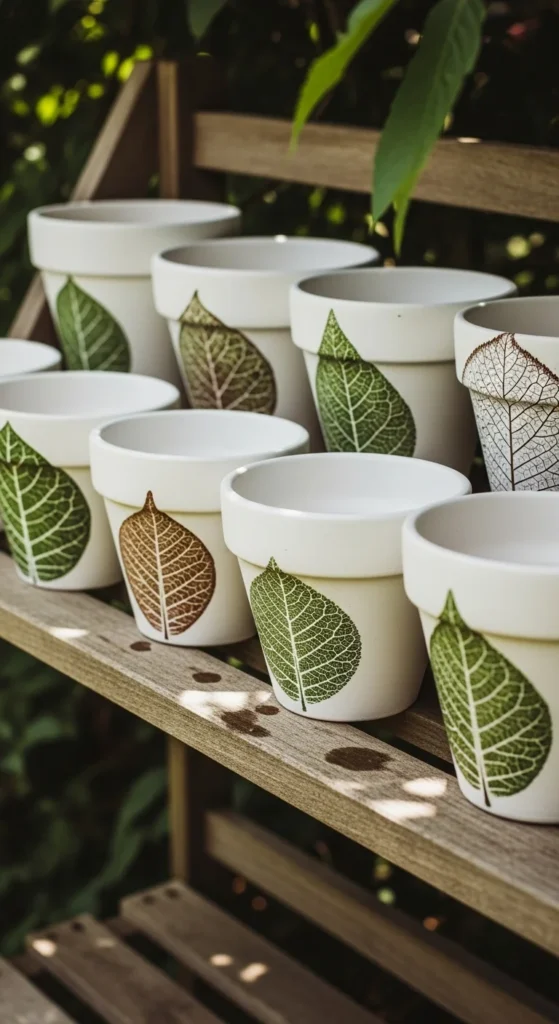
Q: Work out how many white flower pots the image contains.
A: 9